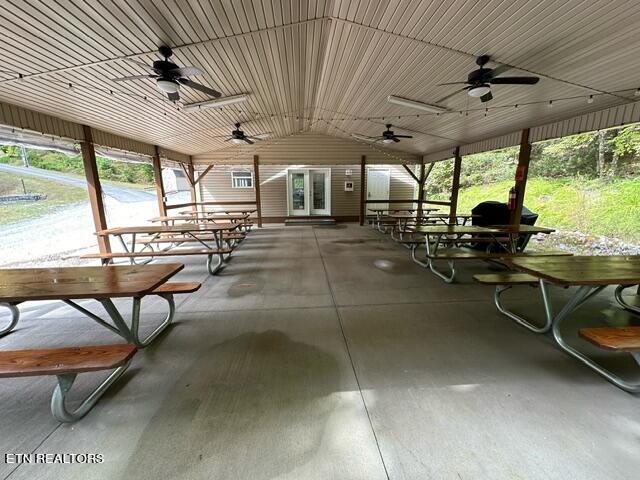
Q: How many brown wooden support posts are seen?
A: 8